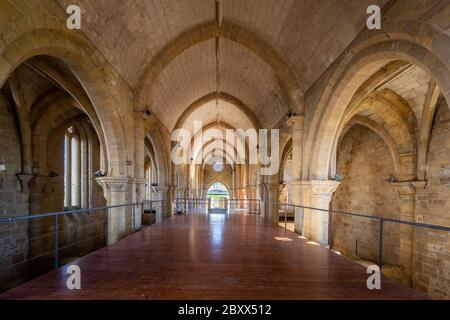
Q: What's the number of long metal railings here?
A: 2